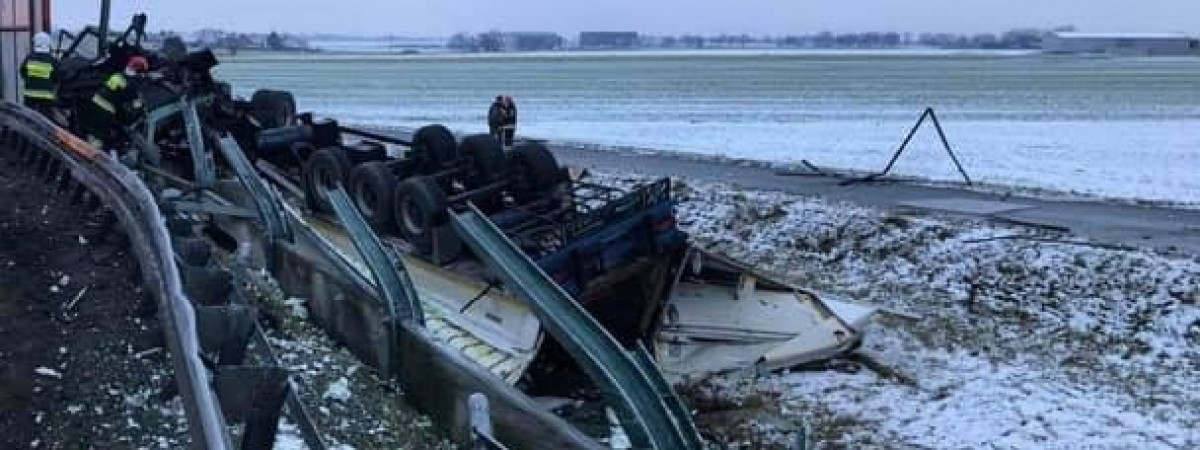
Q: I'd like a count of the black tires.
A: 7